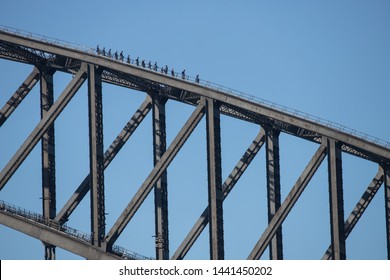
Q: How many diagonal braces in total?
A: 7